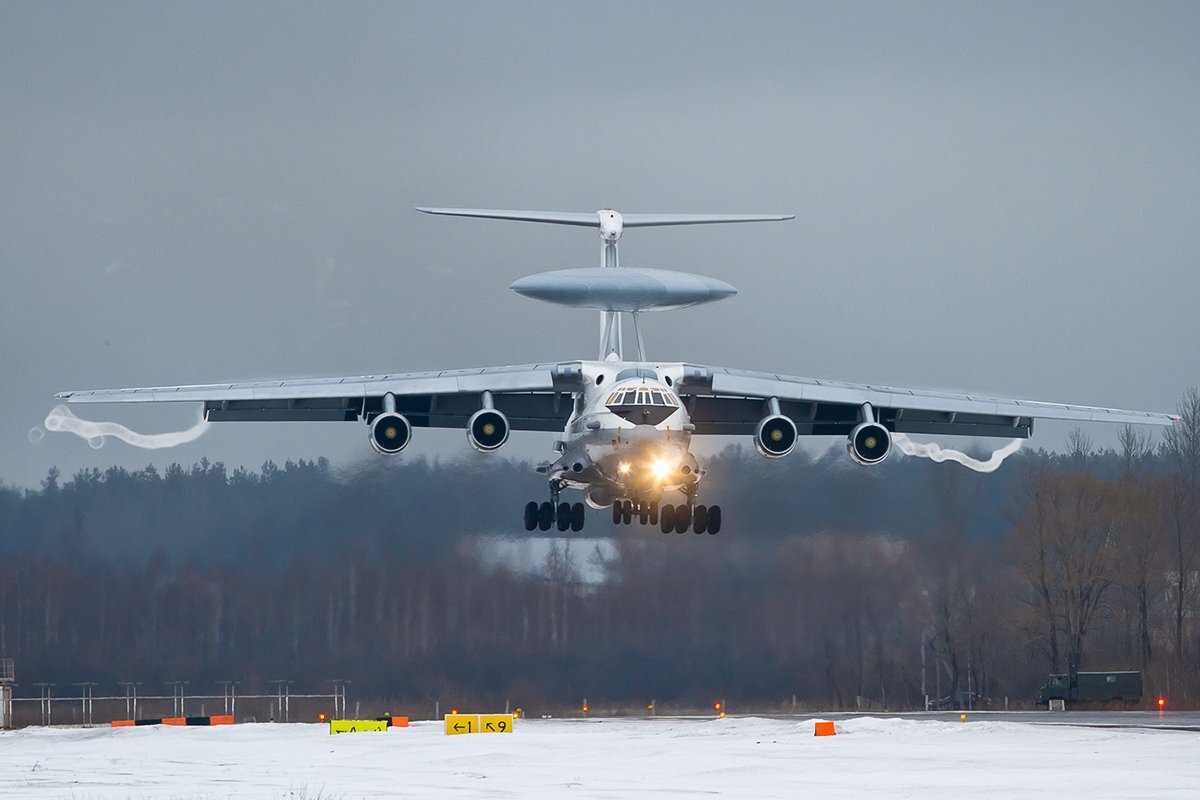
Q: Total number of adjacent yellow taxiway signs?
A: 2